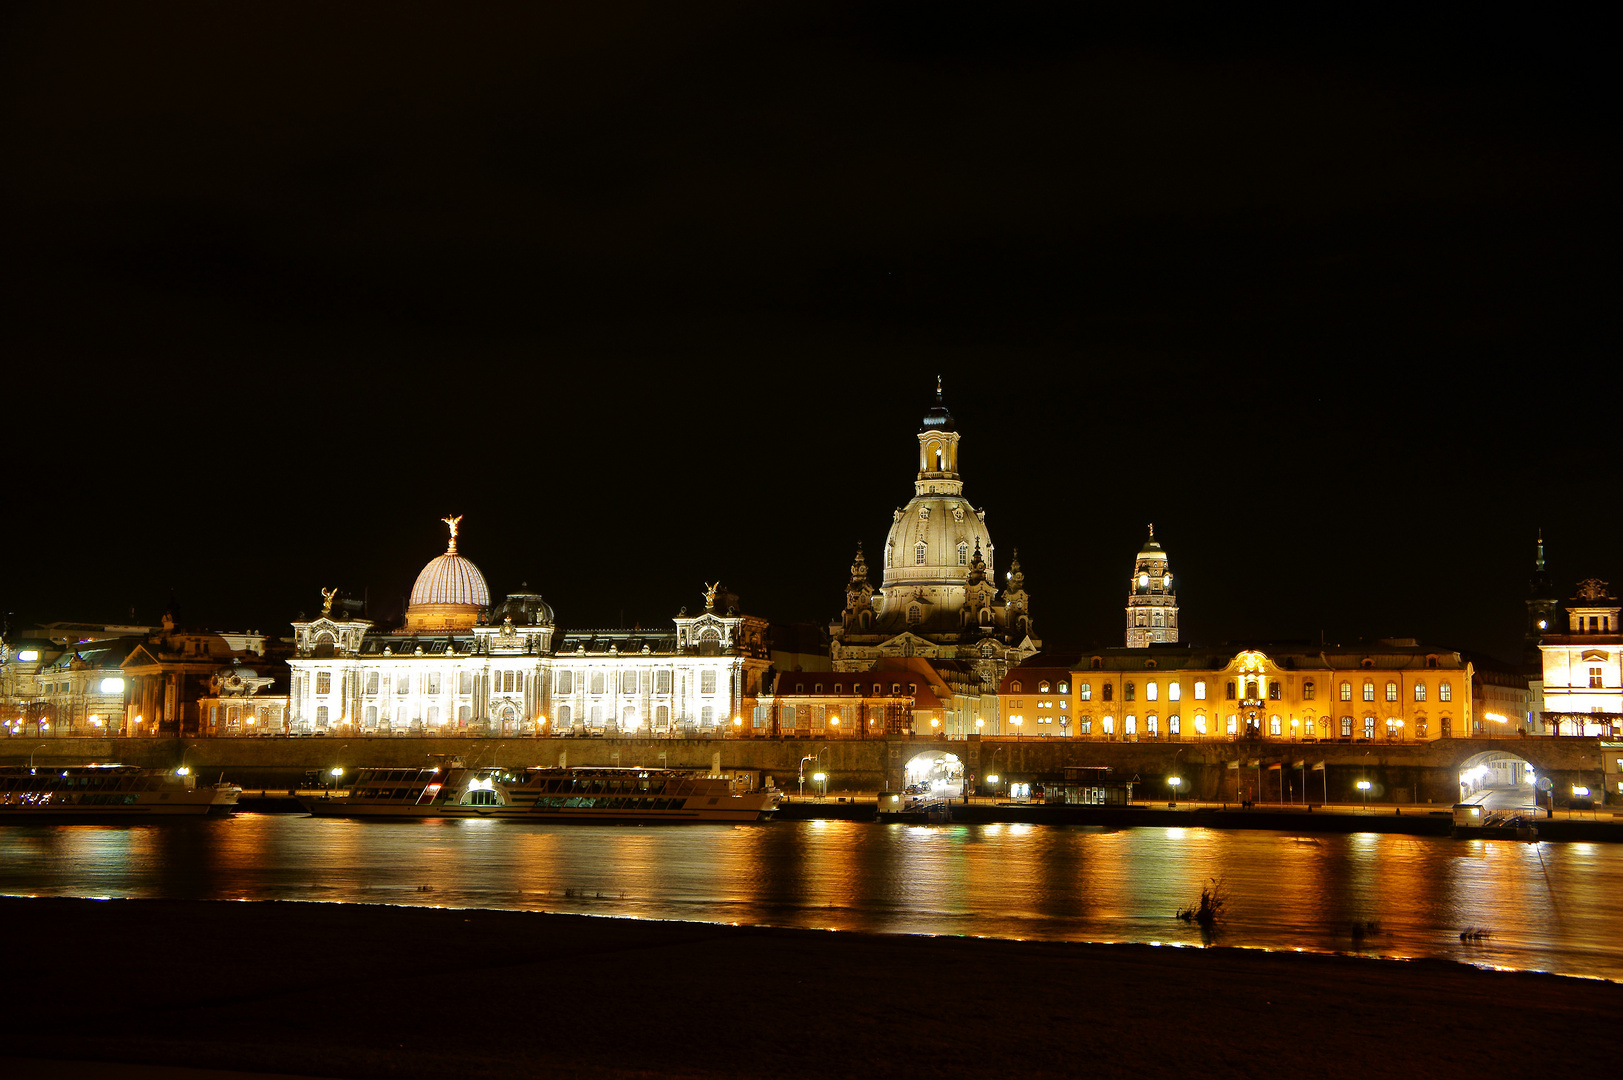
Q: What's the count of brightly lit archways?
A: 2